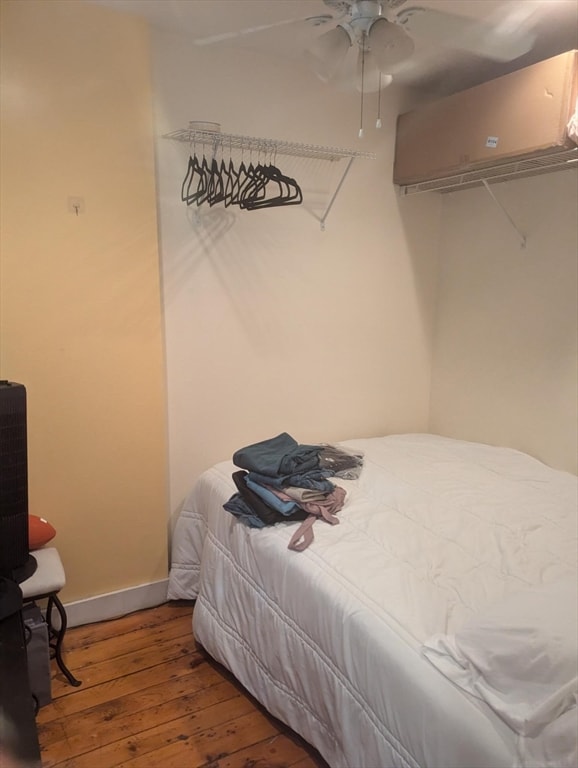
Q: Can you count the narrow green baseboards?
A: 0